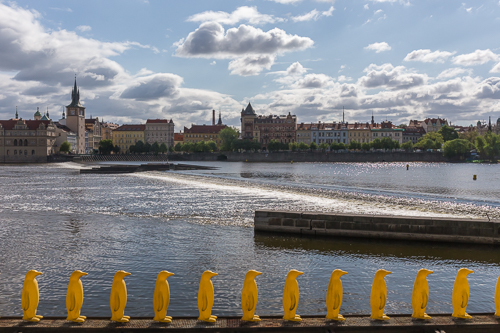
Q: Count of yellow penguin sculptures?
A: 12